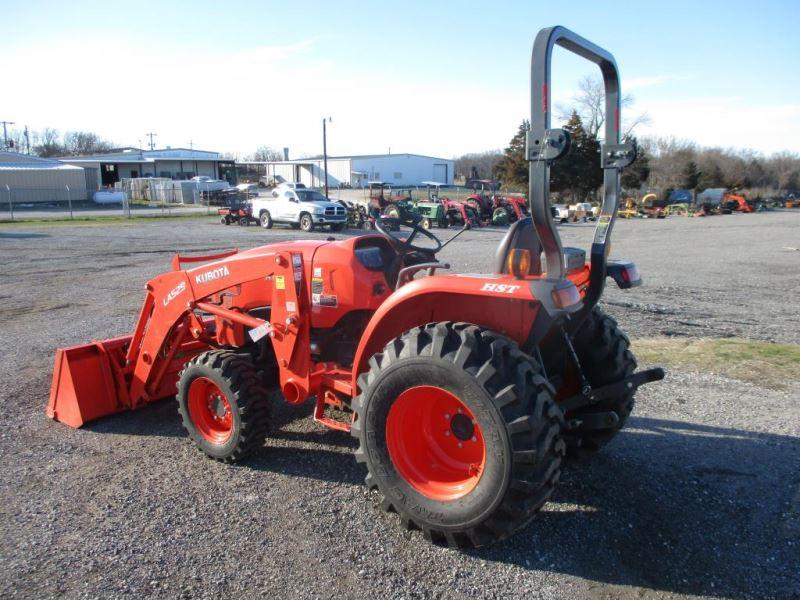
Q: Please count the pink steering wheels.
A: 0